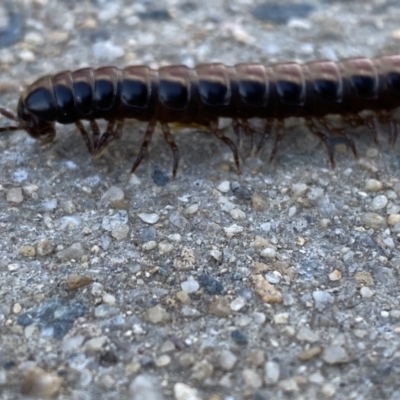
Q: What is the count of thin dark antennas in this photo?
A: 2